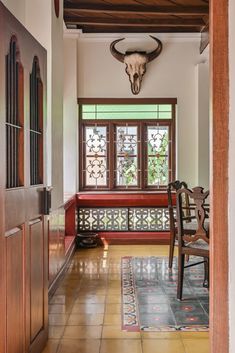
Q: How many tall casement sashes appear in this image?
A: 3